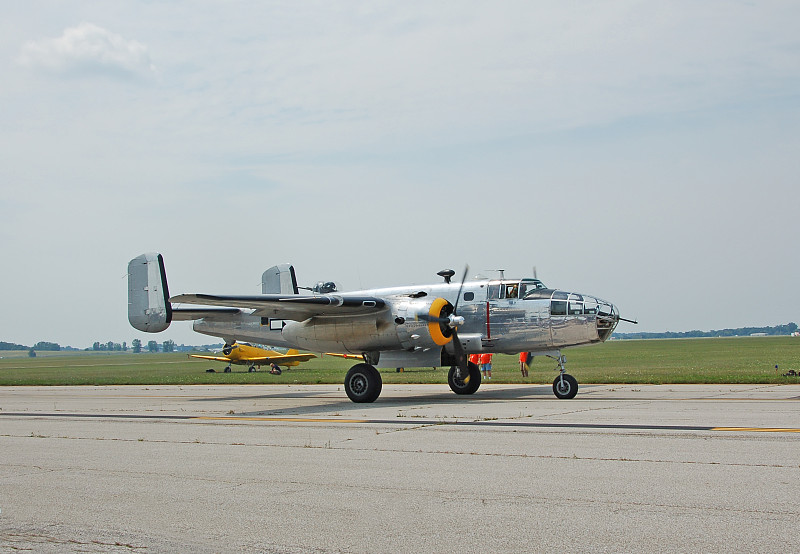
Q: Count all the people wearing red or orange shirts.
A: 3